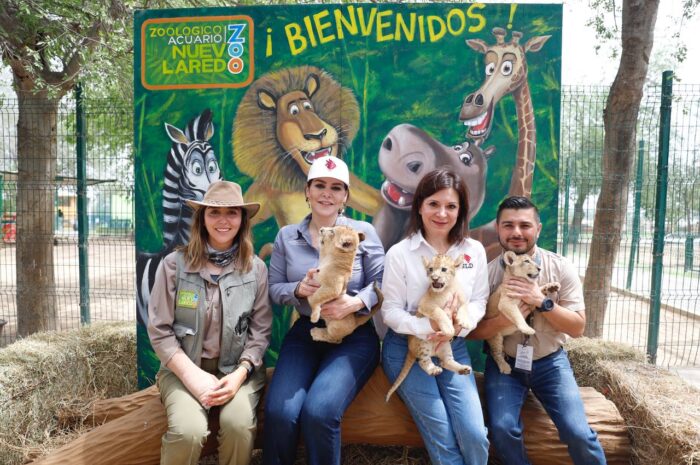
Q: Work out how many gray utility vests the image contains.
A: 1